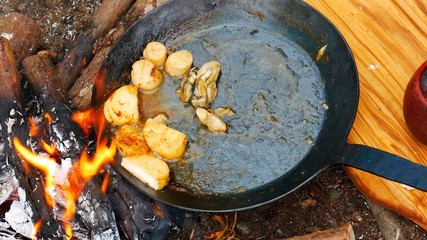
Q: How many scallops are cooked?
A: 7